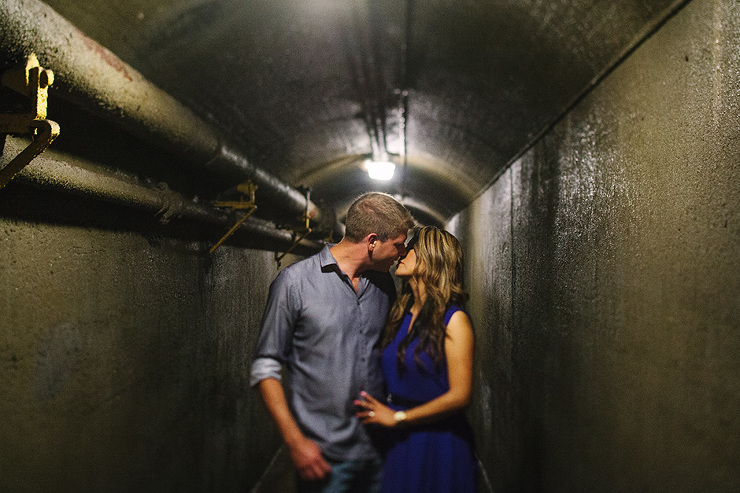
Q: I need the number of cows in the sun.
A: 0